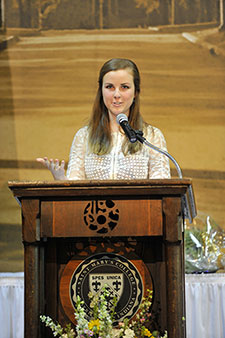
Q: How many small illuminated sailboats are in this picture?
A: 0